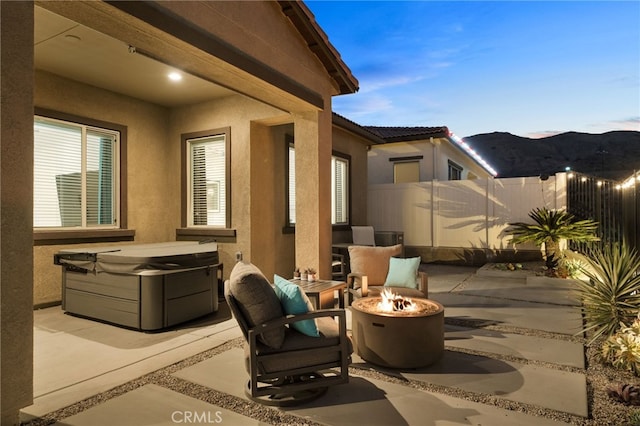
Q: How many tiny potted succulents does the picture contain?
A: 3